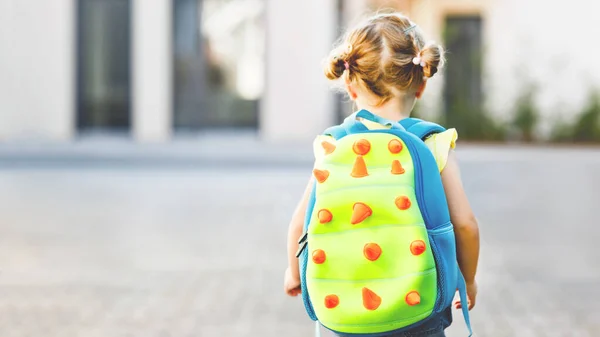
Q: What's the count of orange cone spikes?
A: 15